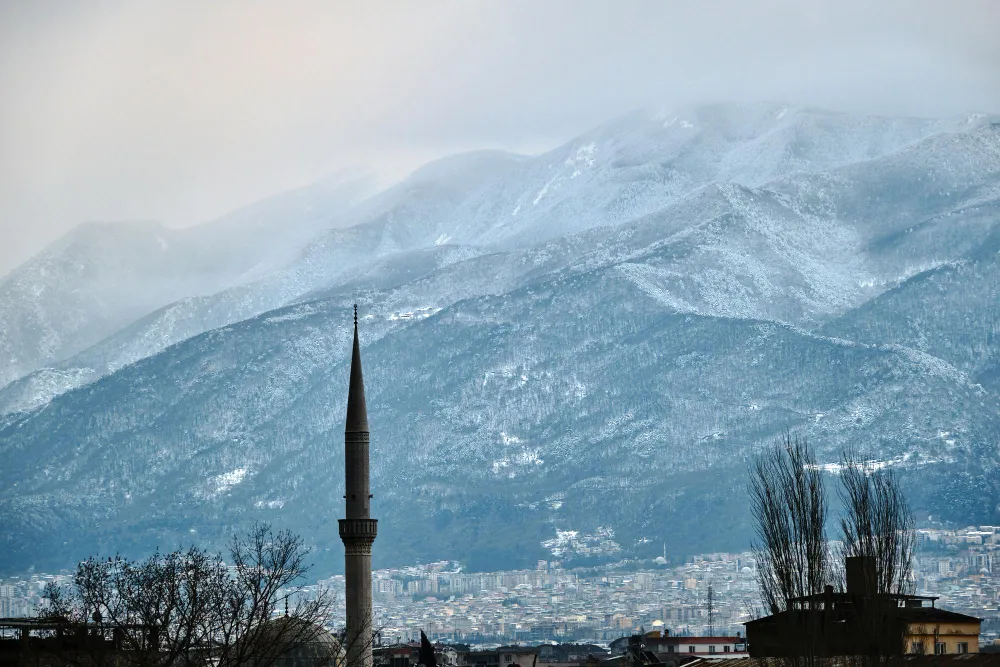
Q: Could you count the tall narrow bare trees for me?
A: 2